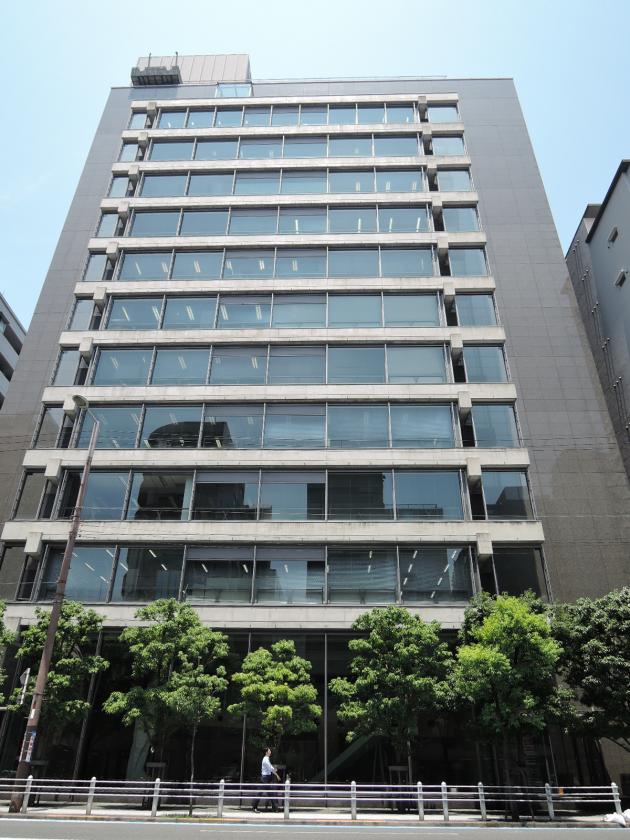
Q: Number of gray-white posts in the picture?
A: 11